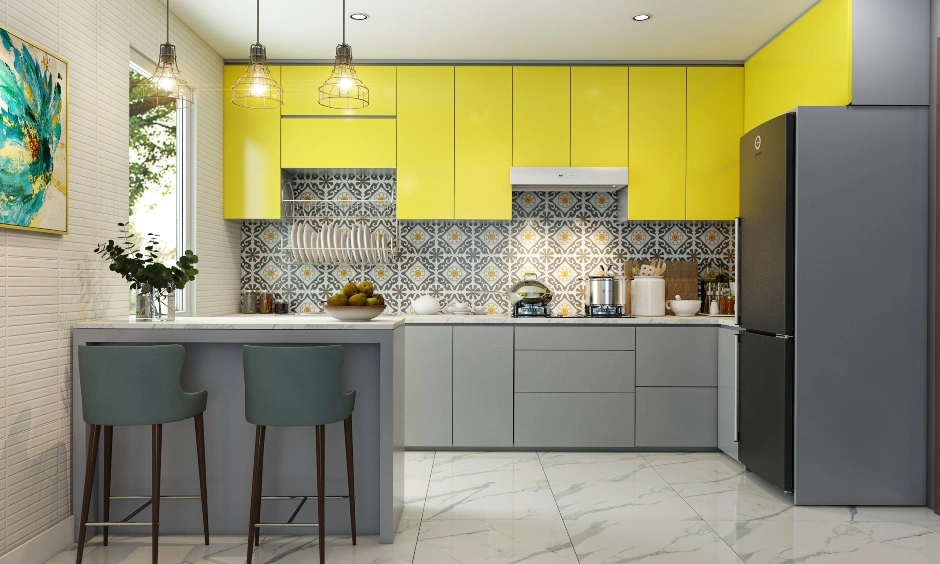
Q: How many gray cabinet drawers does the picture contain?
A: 5